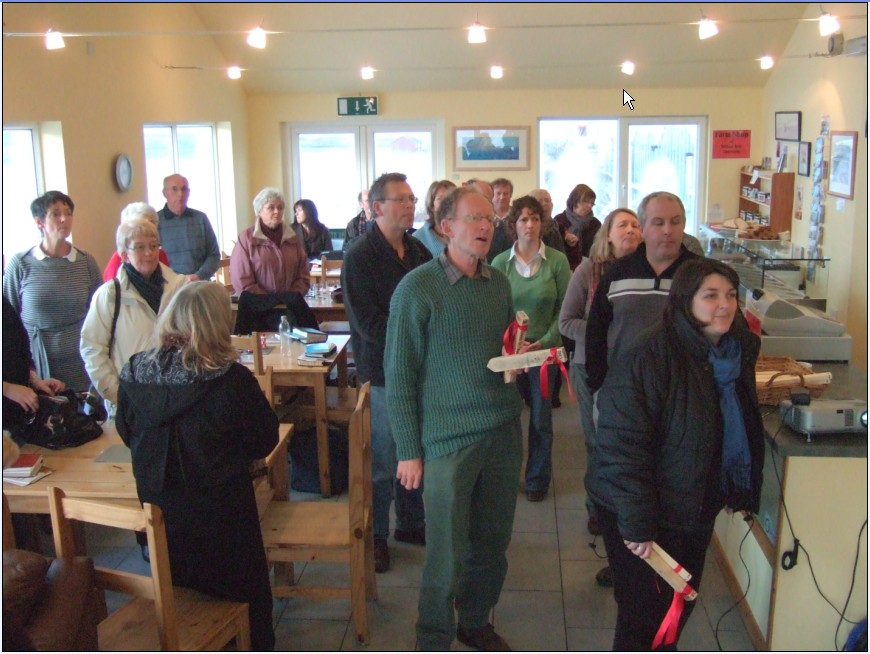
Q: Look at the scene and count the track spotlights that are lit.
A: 10